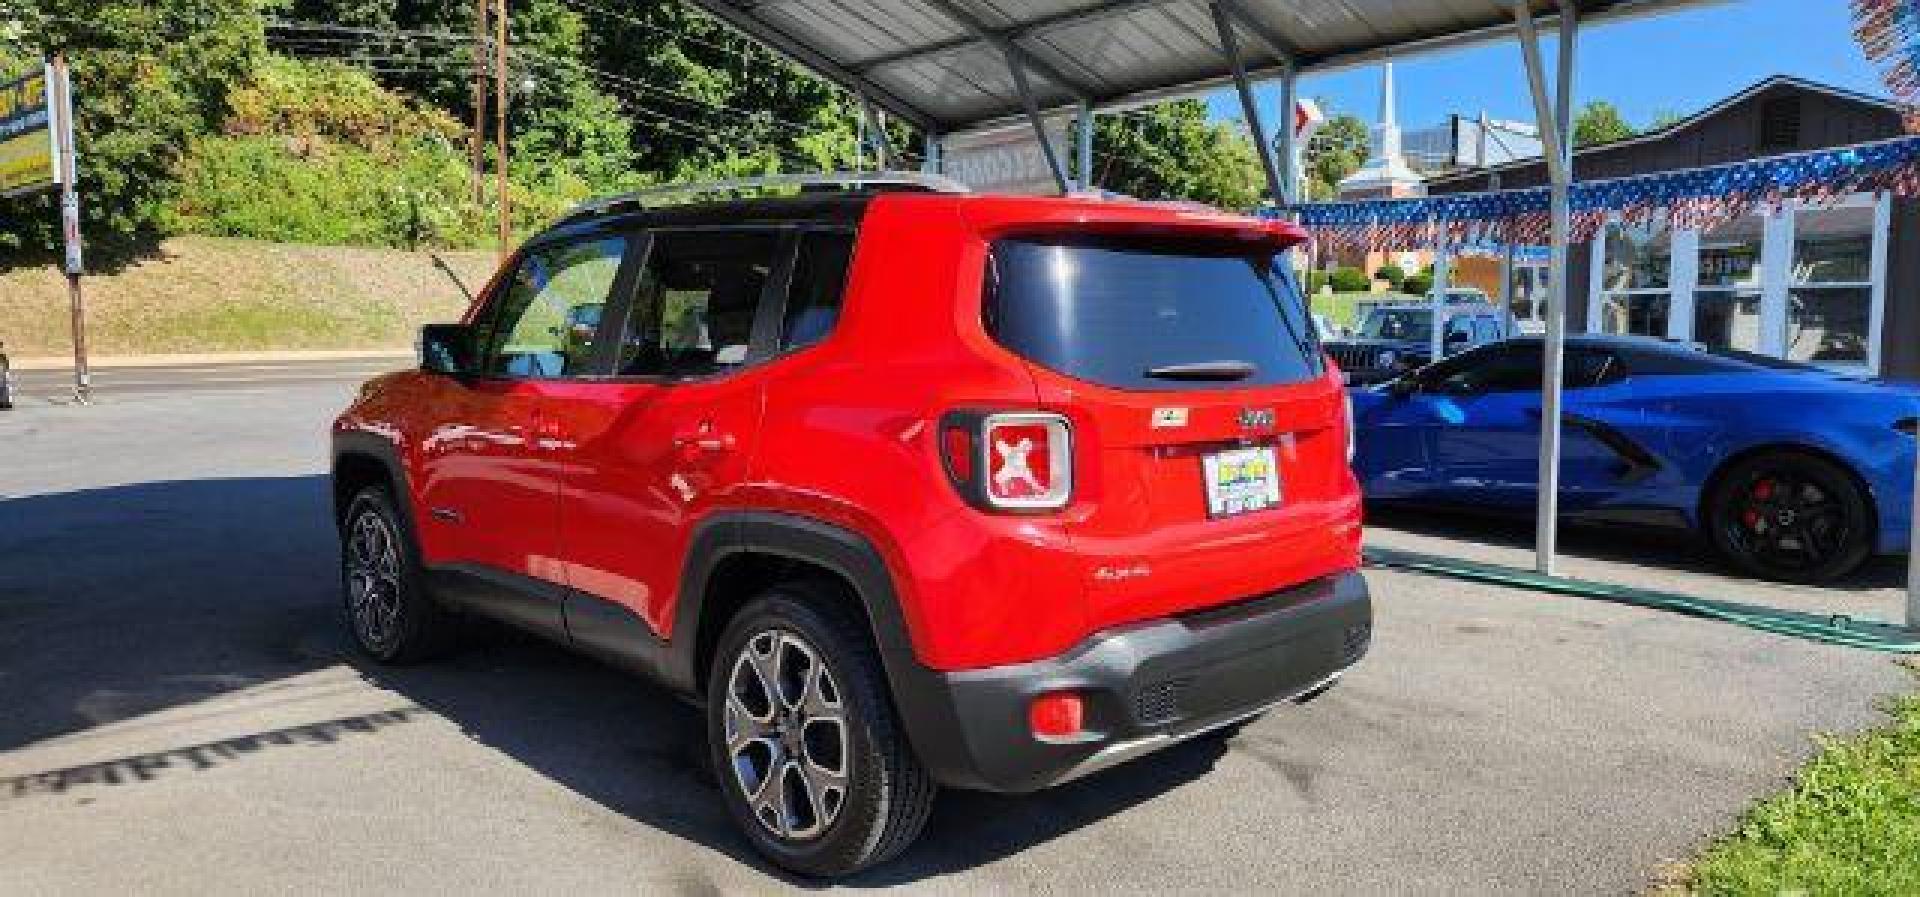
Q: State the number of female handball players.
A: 0